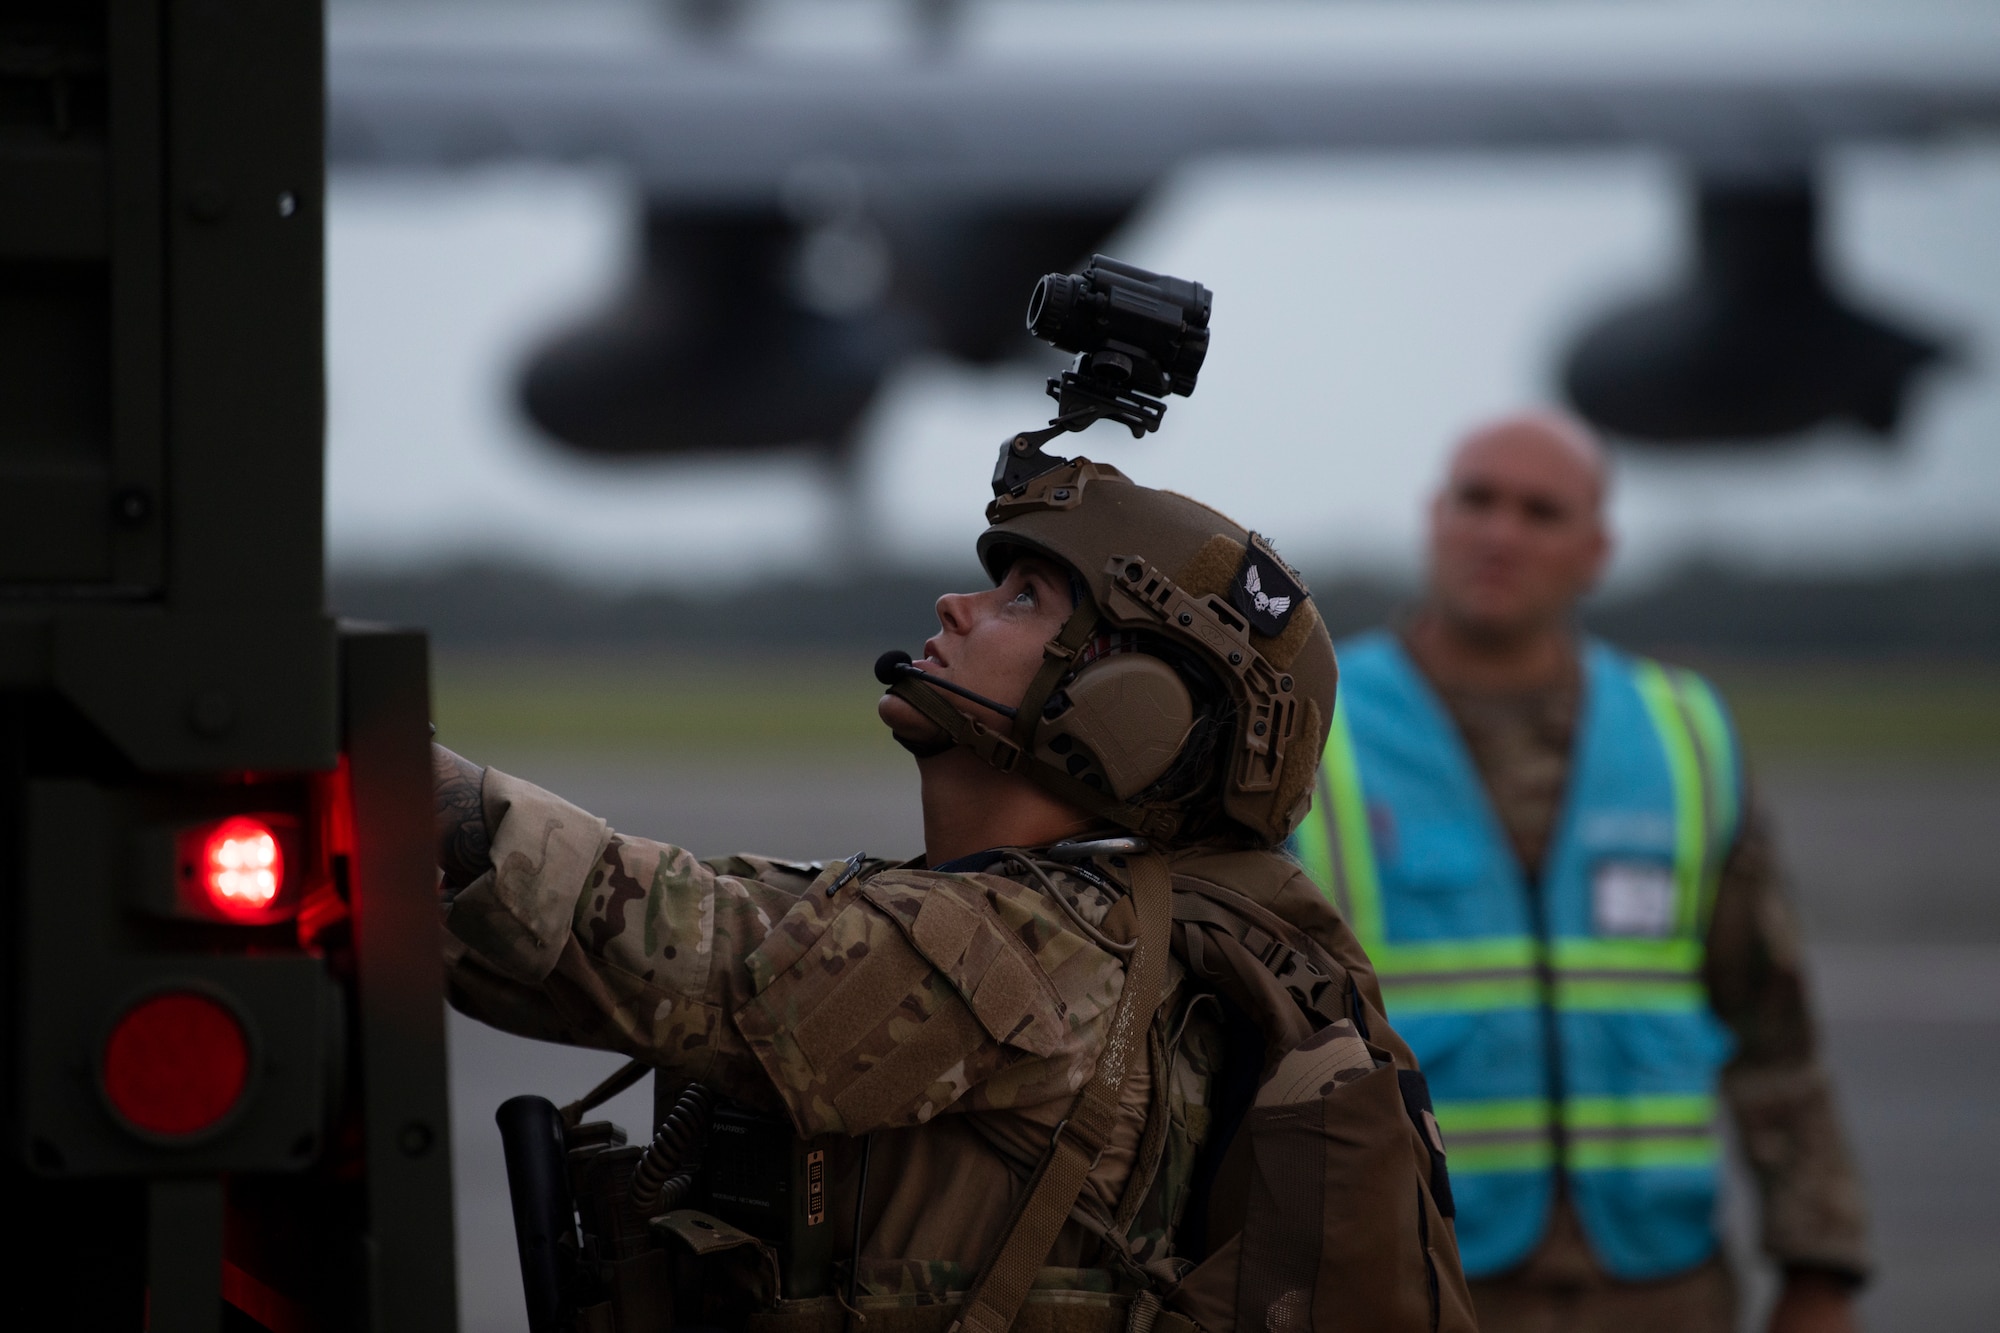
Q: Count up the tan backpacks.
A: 1